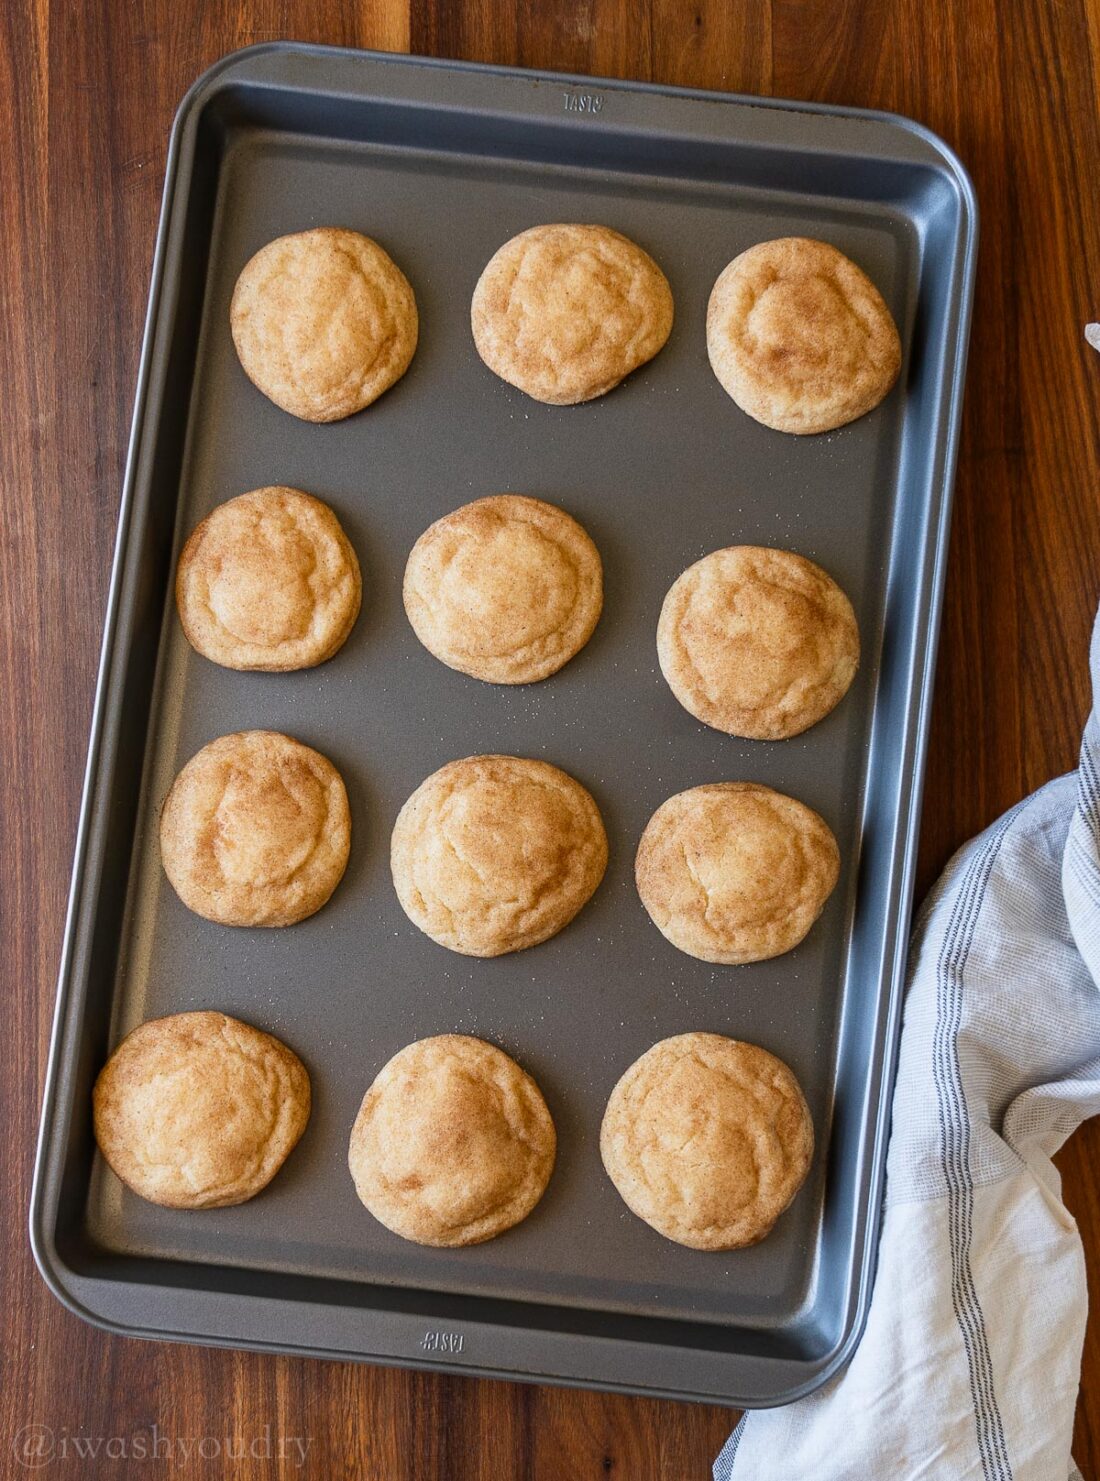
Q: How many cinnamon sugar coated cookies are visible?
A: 12